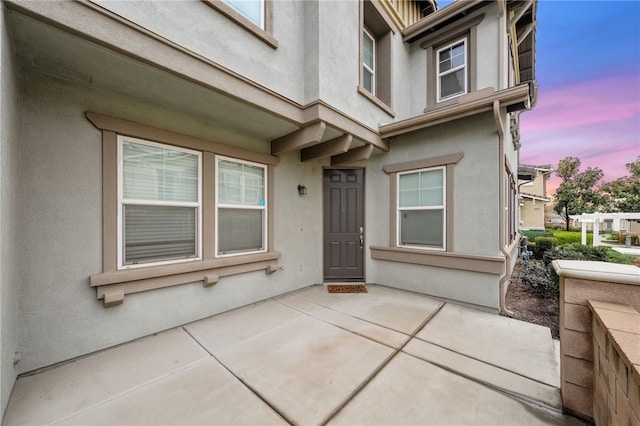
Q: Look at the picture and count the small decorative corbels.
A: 3